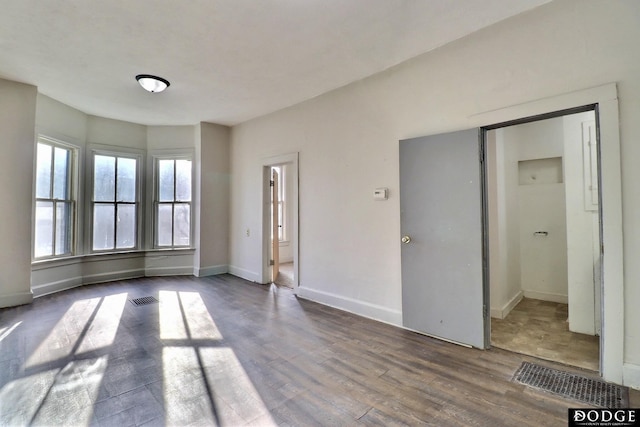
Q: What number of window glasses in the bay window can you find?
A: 12